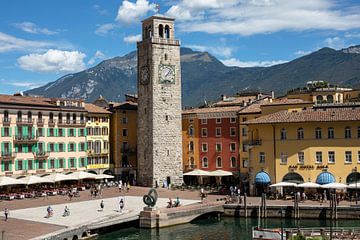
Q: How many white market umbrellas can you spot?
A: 11